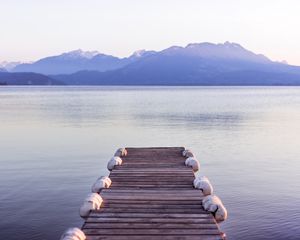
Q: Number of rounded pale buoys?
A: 9